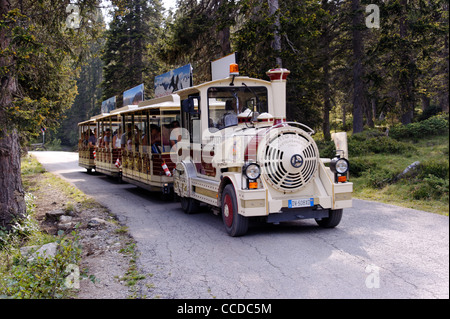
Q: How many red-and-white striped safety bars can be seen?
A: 3